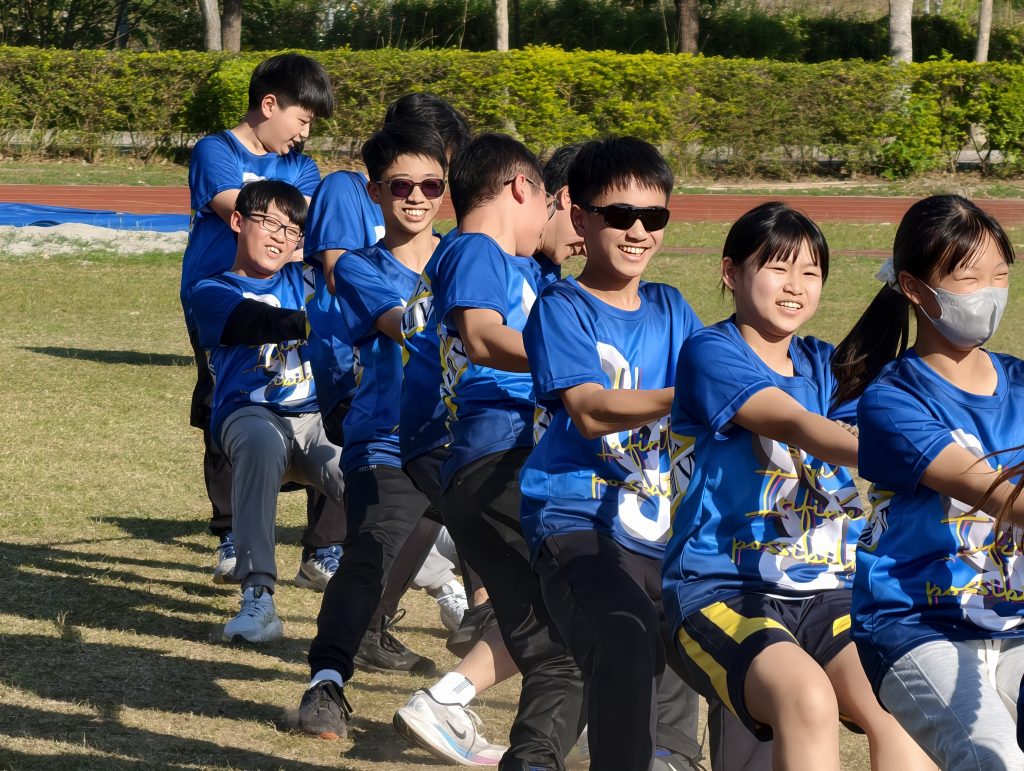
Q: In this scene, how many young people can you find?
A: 9